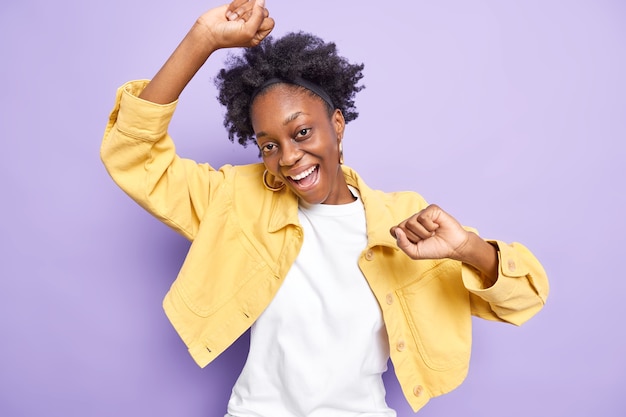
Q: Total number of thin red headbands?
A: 0